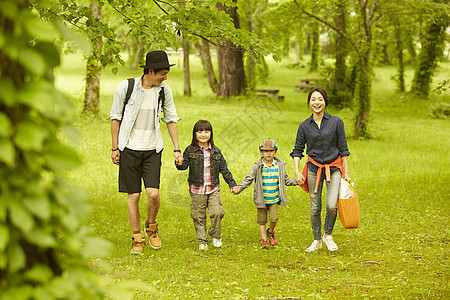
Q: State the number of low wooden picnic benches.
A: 2